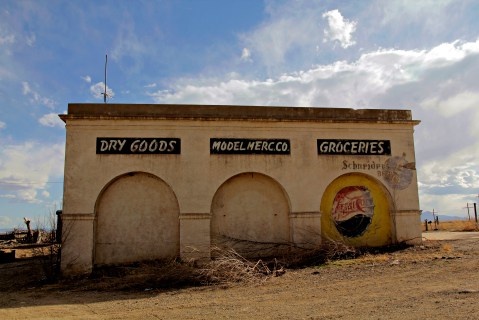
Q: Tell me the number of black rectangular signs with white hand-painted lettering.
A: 3